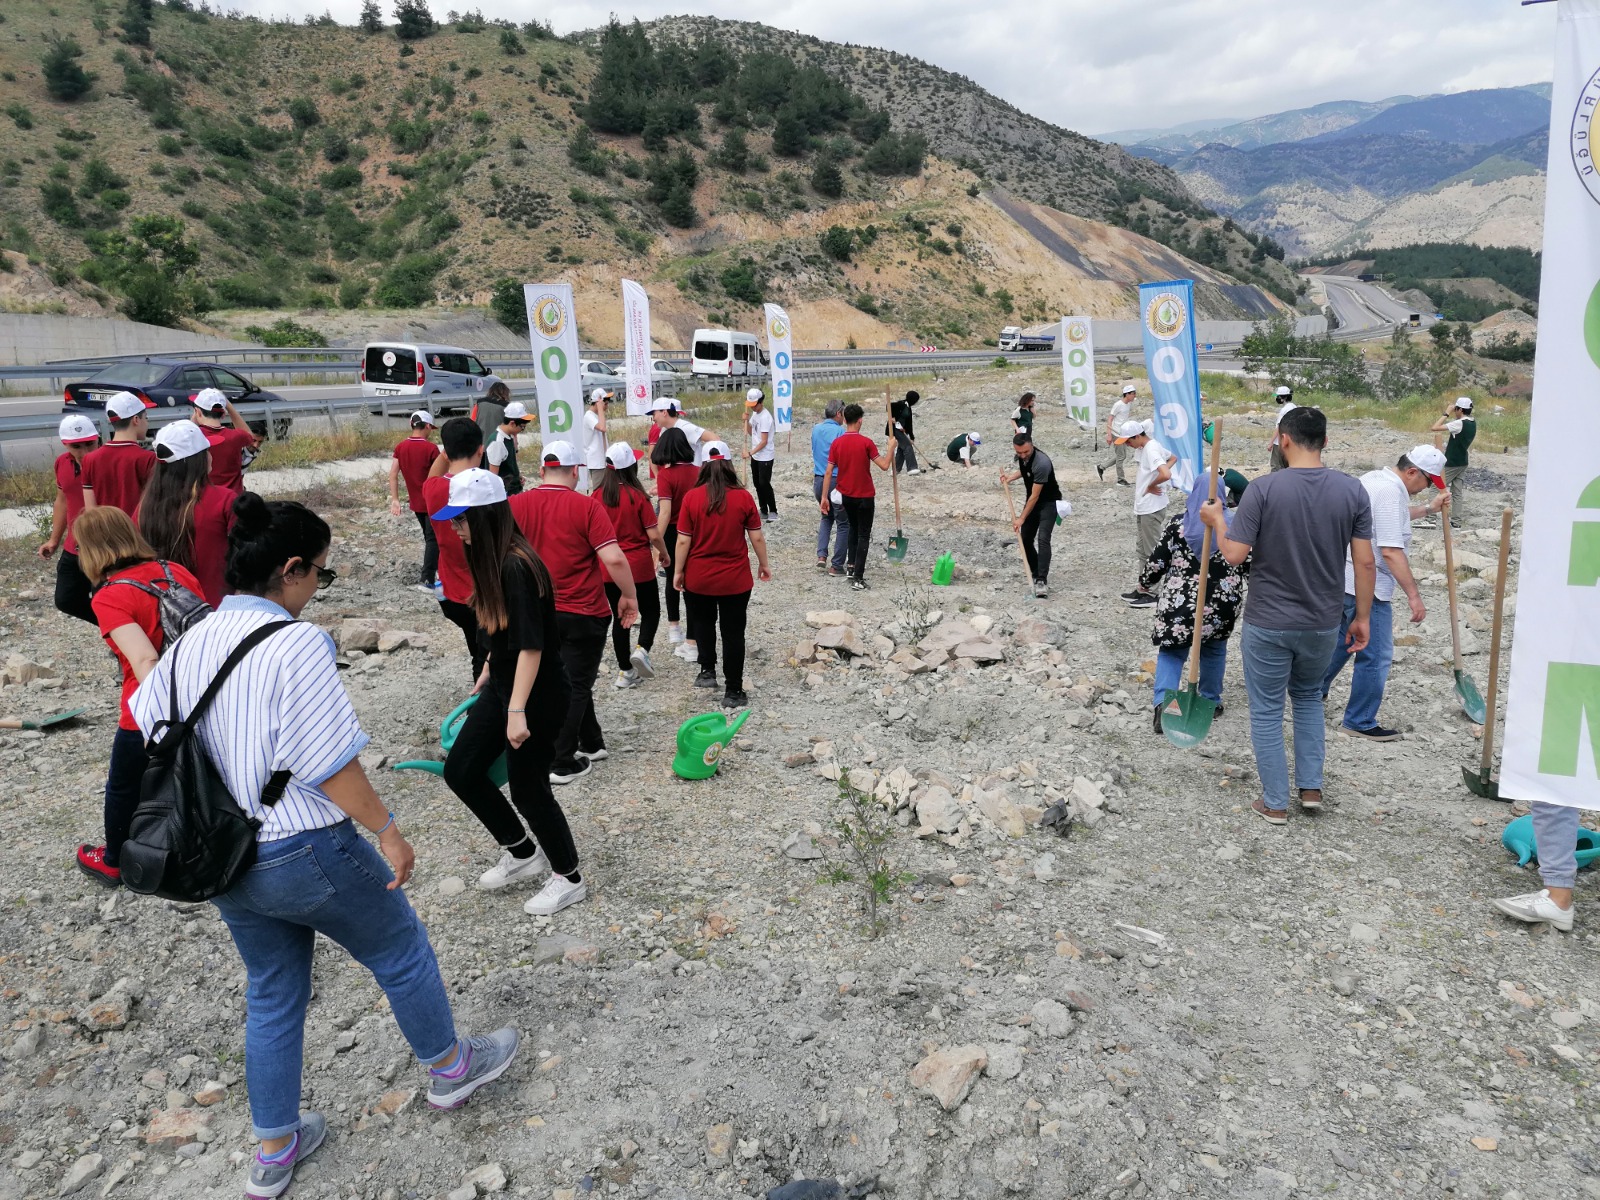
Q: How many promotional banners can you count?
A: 6